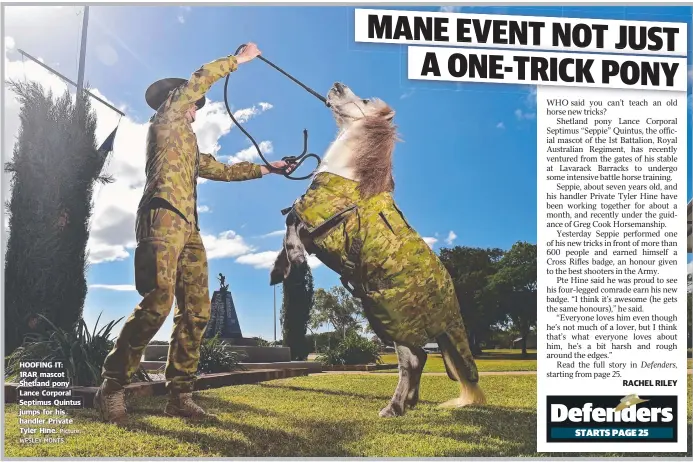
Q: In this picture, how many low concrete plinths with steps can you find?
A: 1